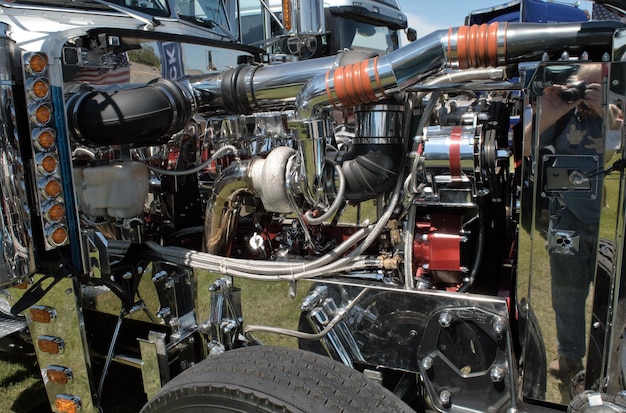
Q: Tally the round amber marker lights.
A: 8